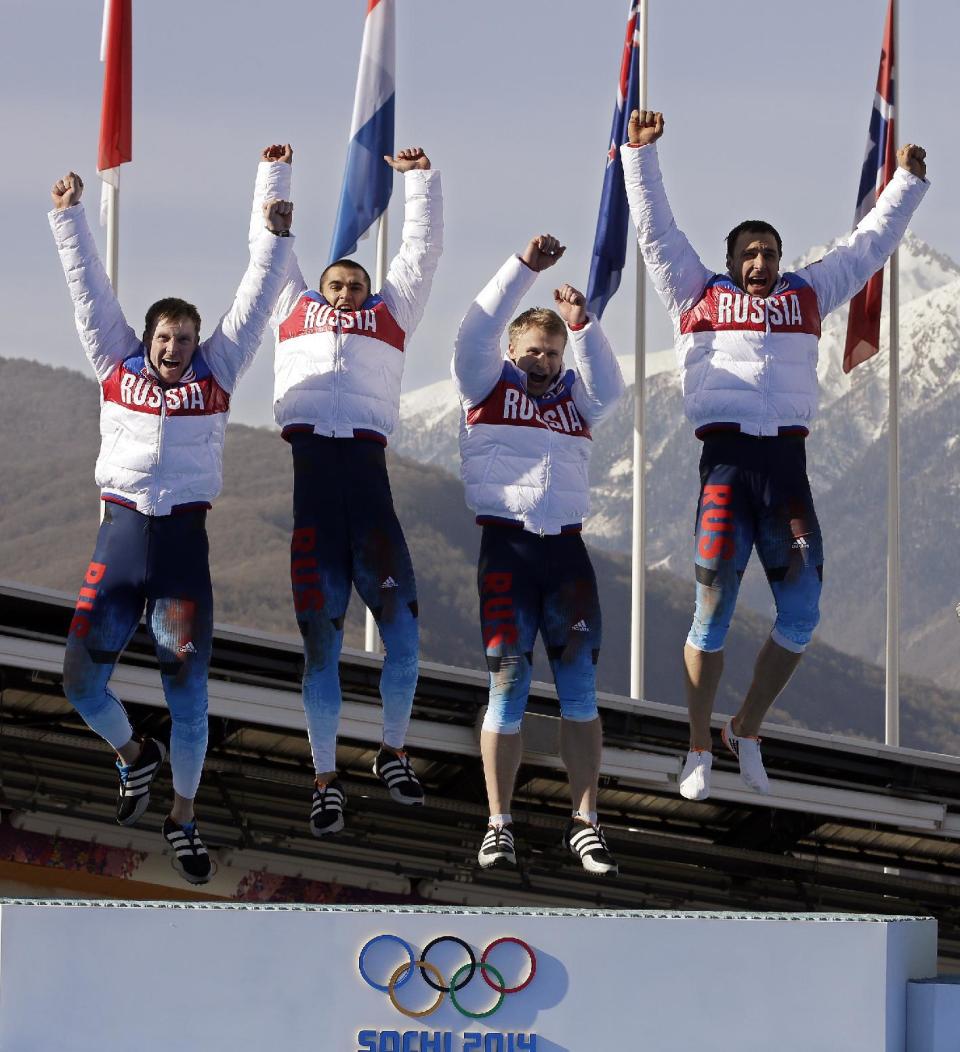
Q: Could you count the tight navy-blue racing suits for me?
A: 4